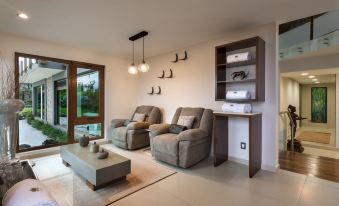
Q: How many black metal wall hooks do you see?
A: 6